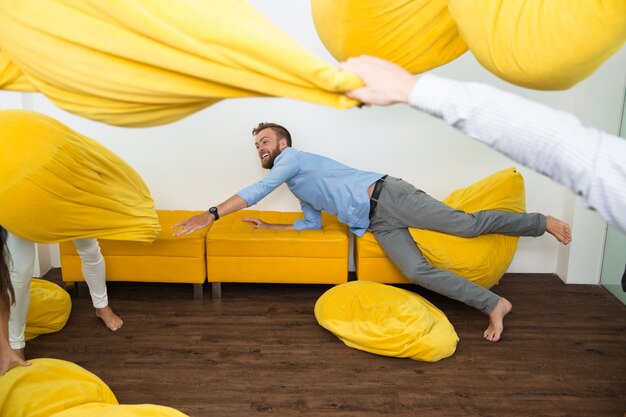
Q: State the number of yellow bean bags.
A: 9